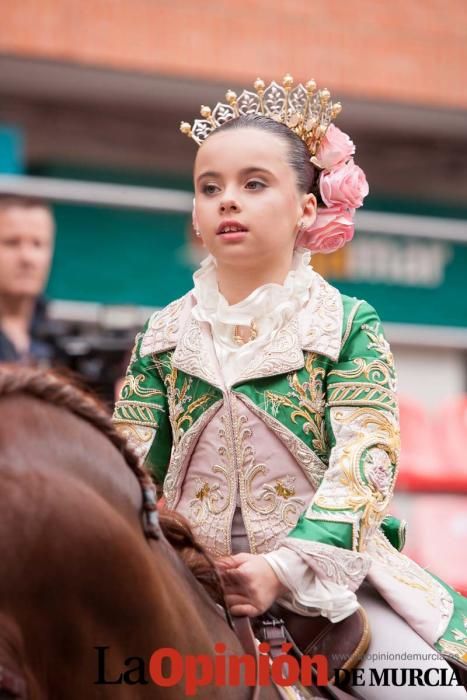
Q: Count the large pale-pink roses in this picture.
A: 3